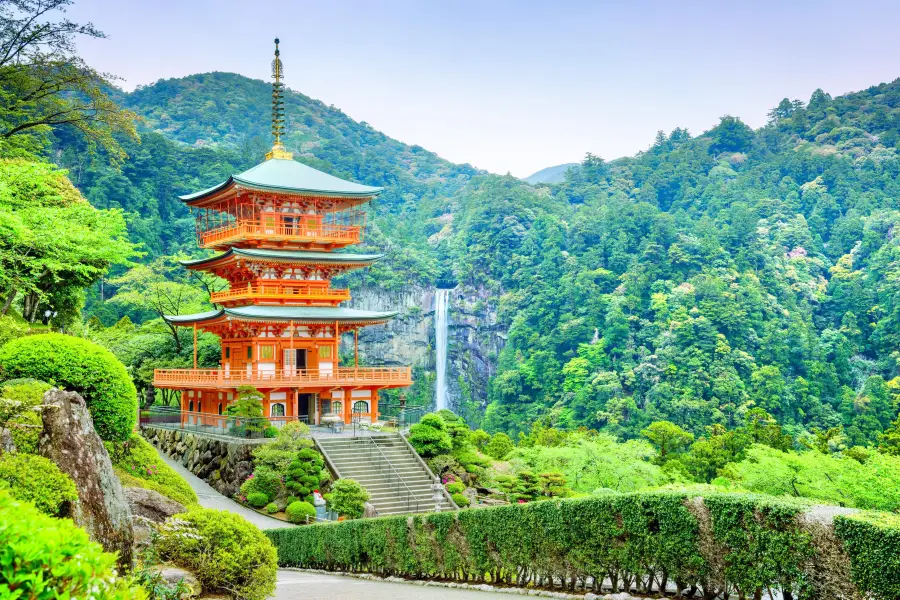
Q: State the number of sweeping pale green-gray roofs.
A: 3